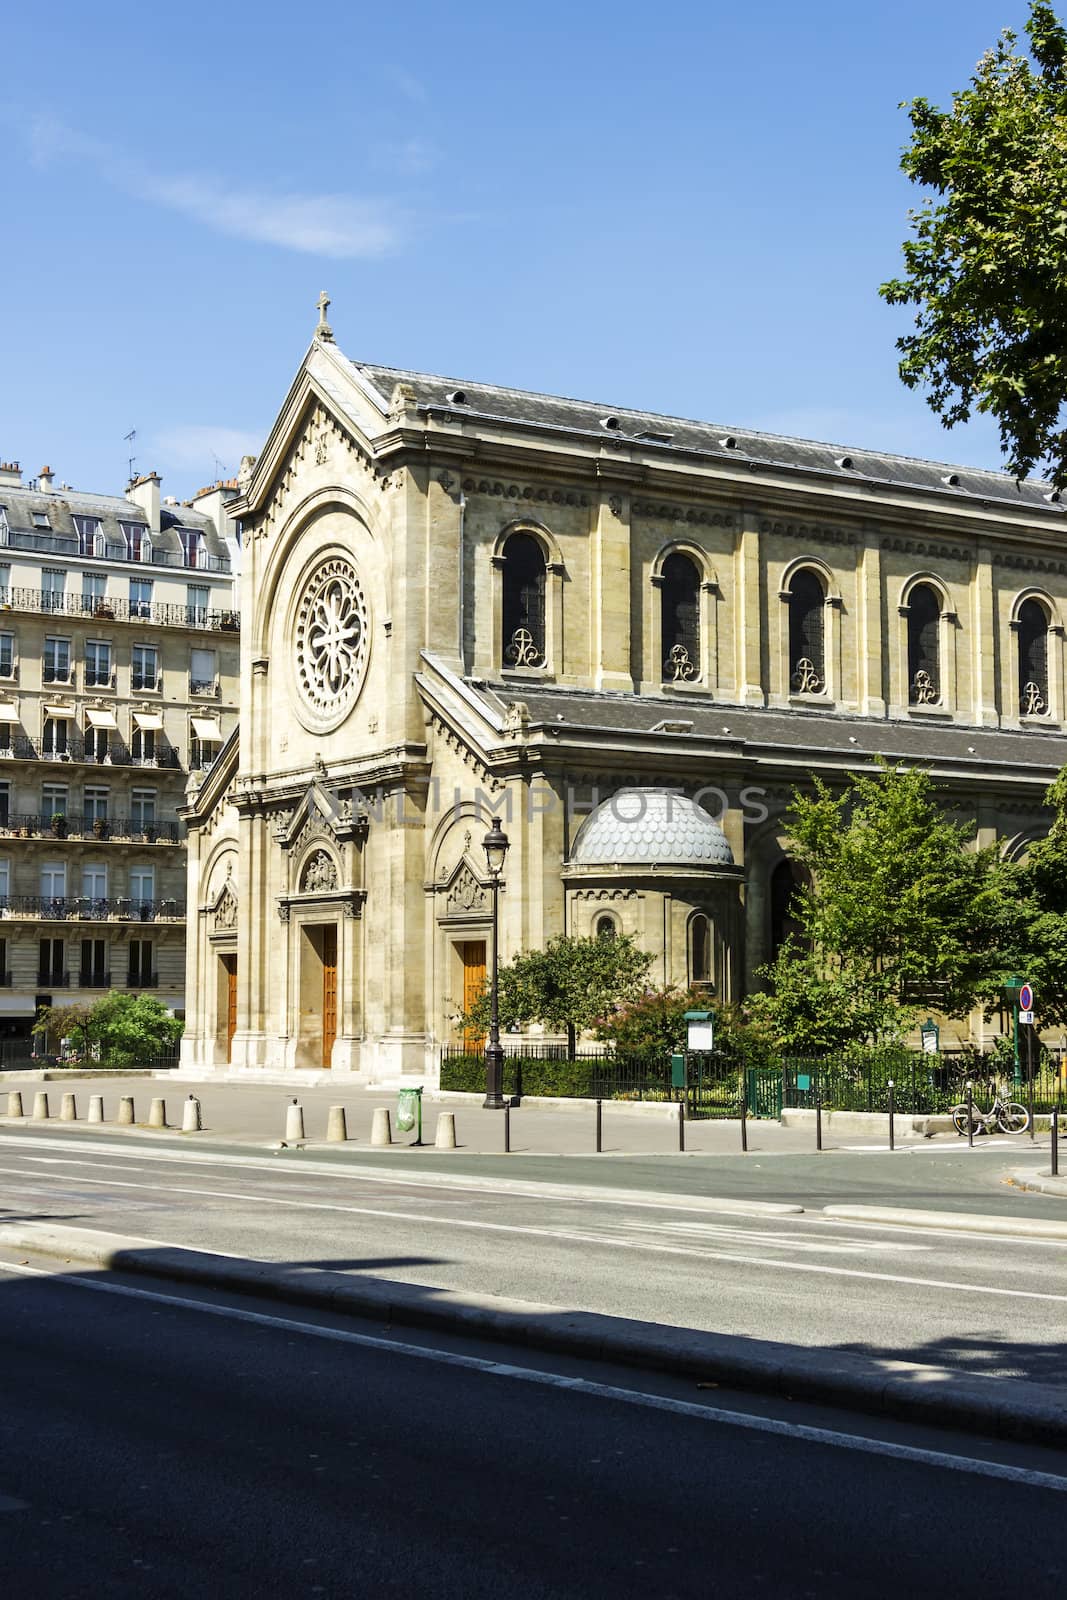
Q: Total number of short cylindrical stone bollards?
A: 11